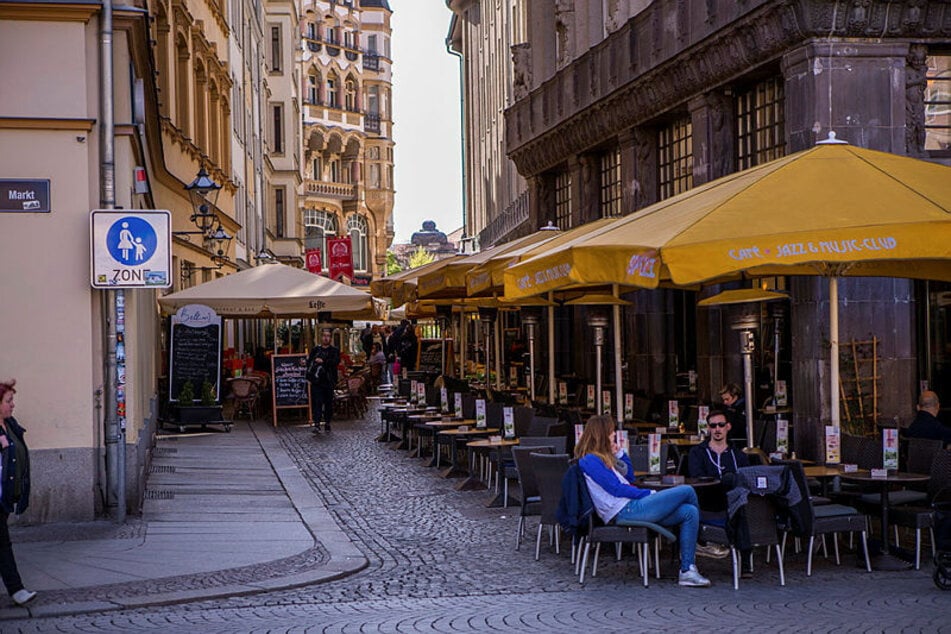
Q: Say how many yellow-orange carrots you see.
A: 0